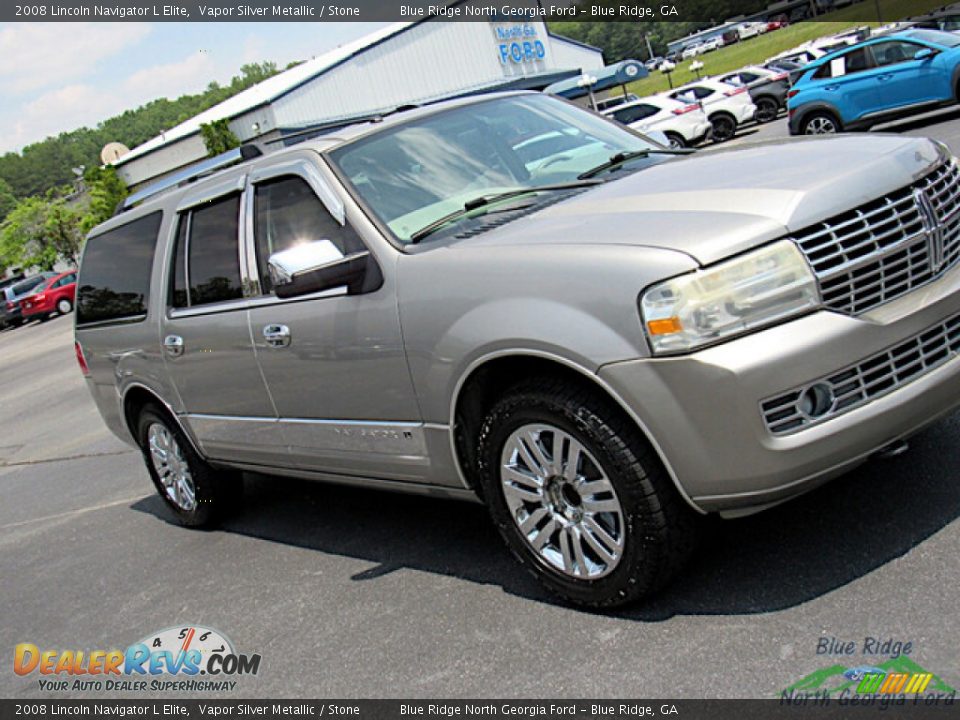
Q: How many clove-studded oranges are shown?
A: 0